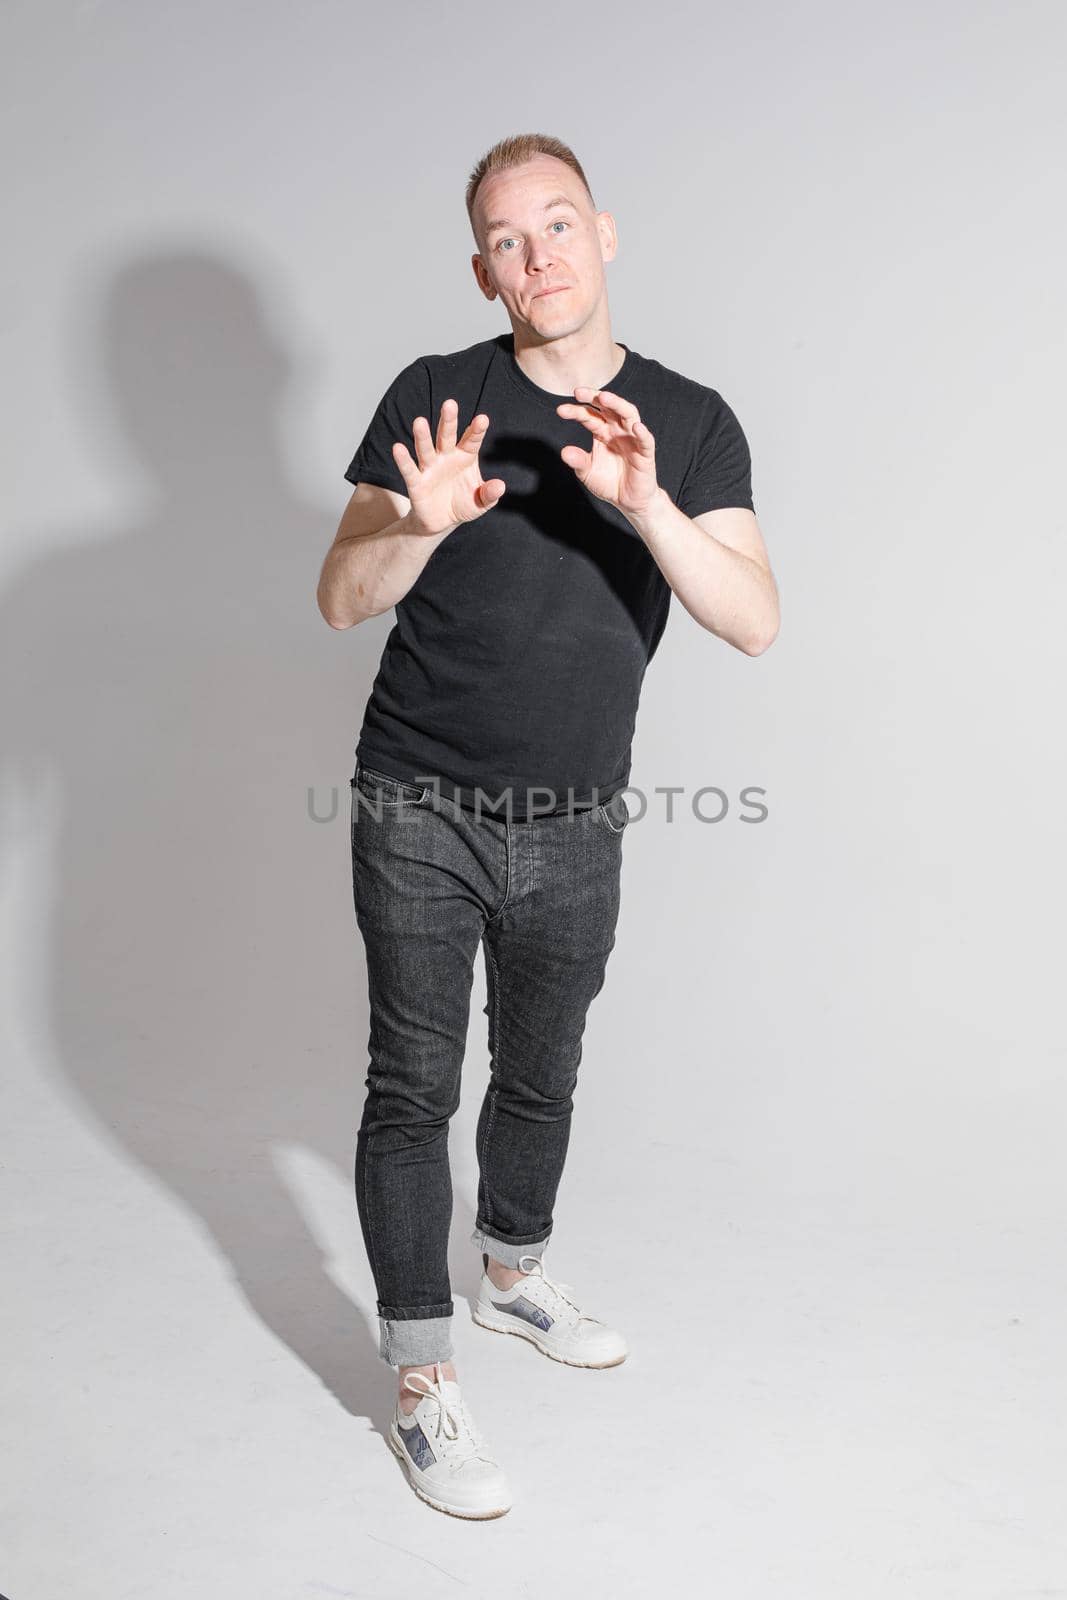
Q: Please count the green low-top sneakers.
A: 0